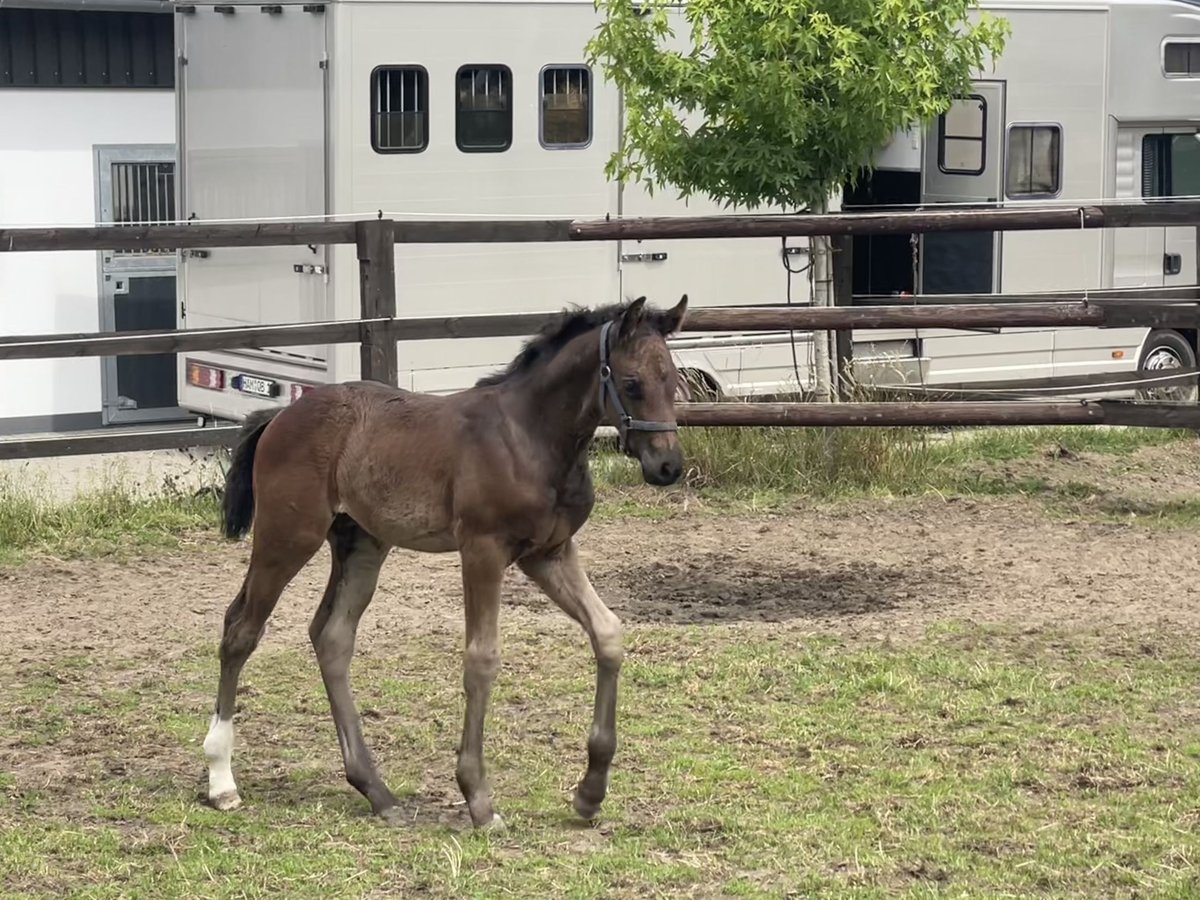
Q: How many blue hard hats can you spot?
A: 0